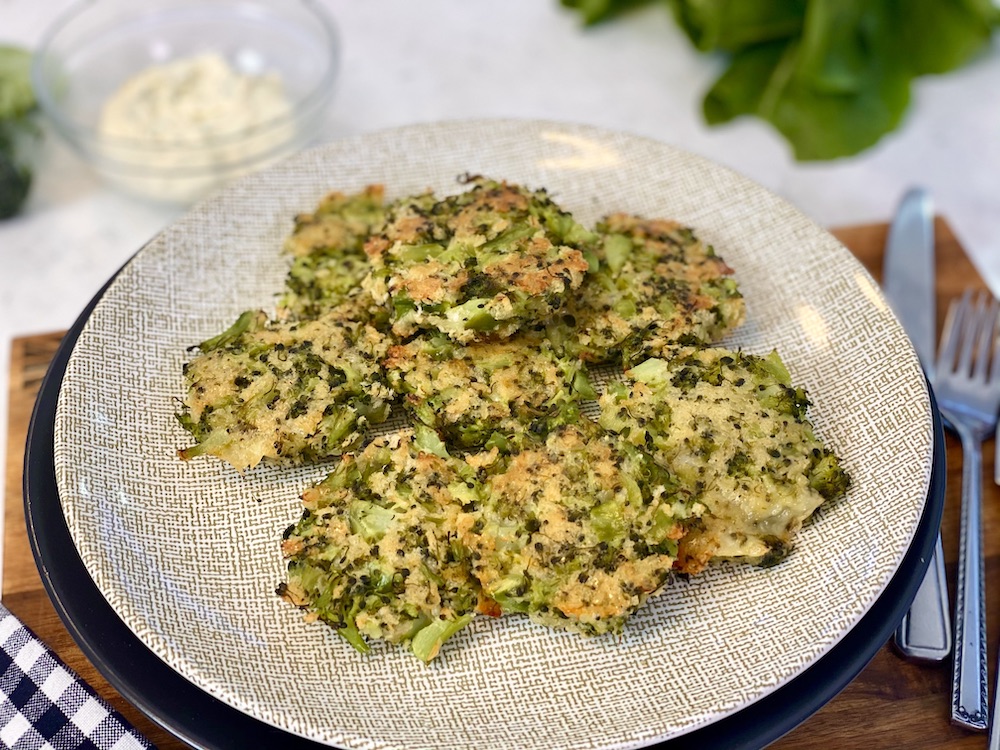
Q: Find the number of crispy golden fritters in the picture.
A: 8